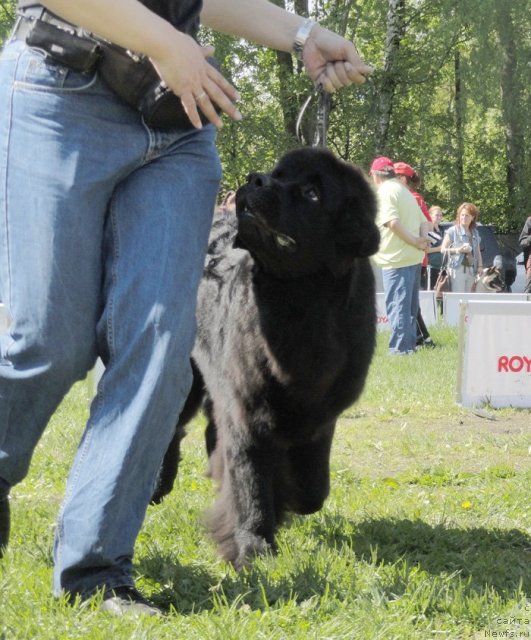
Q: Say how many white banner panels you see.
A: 3